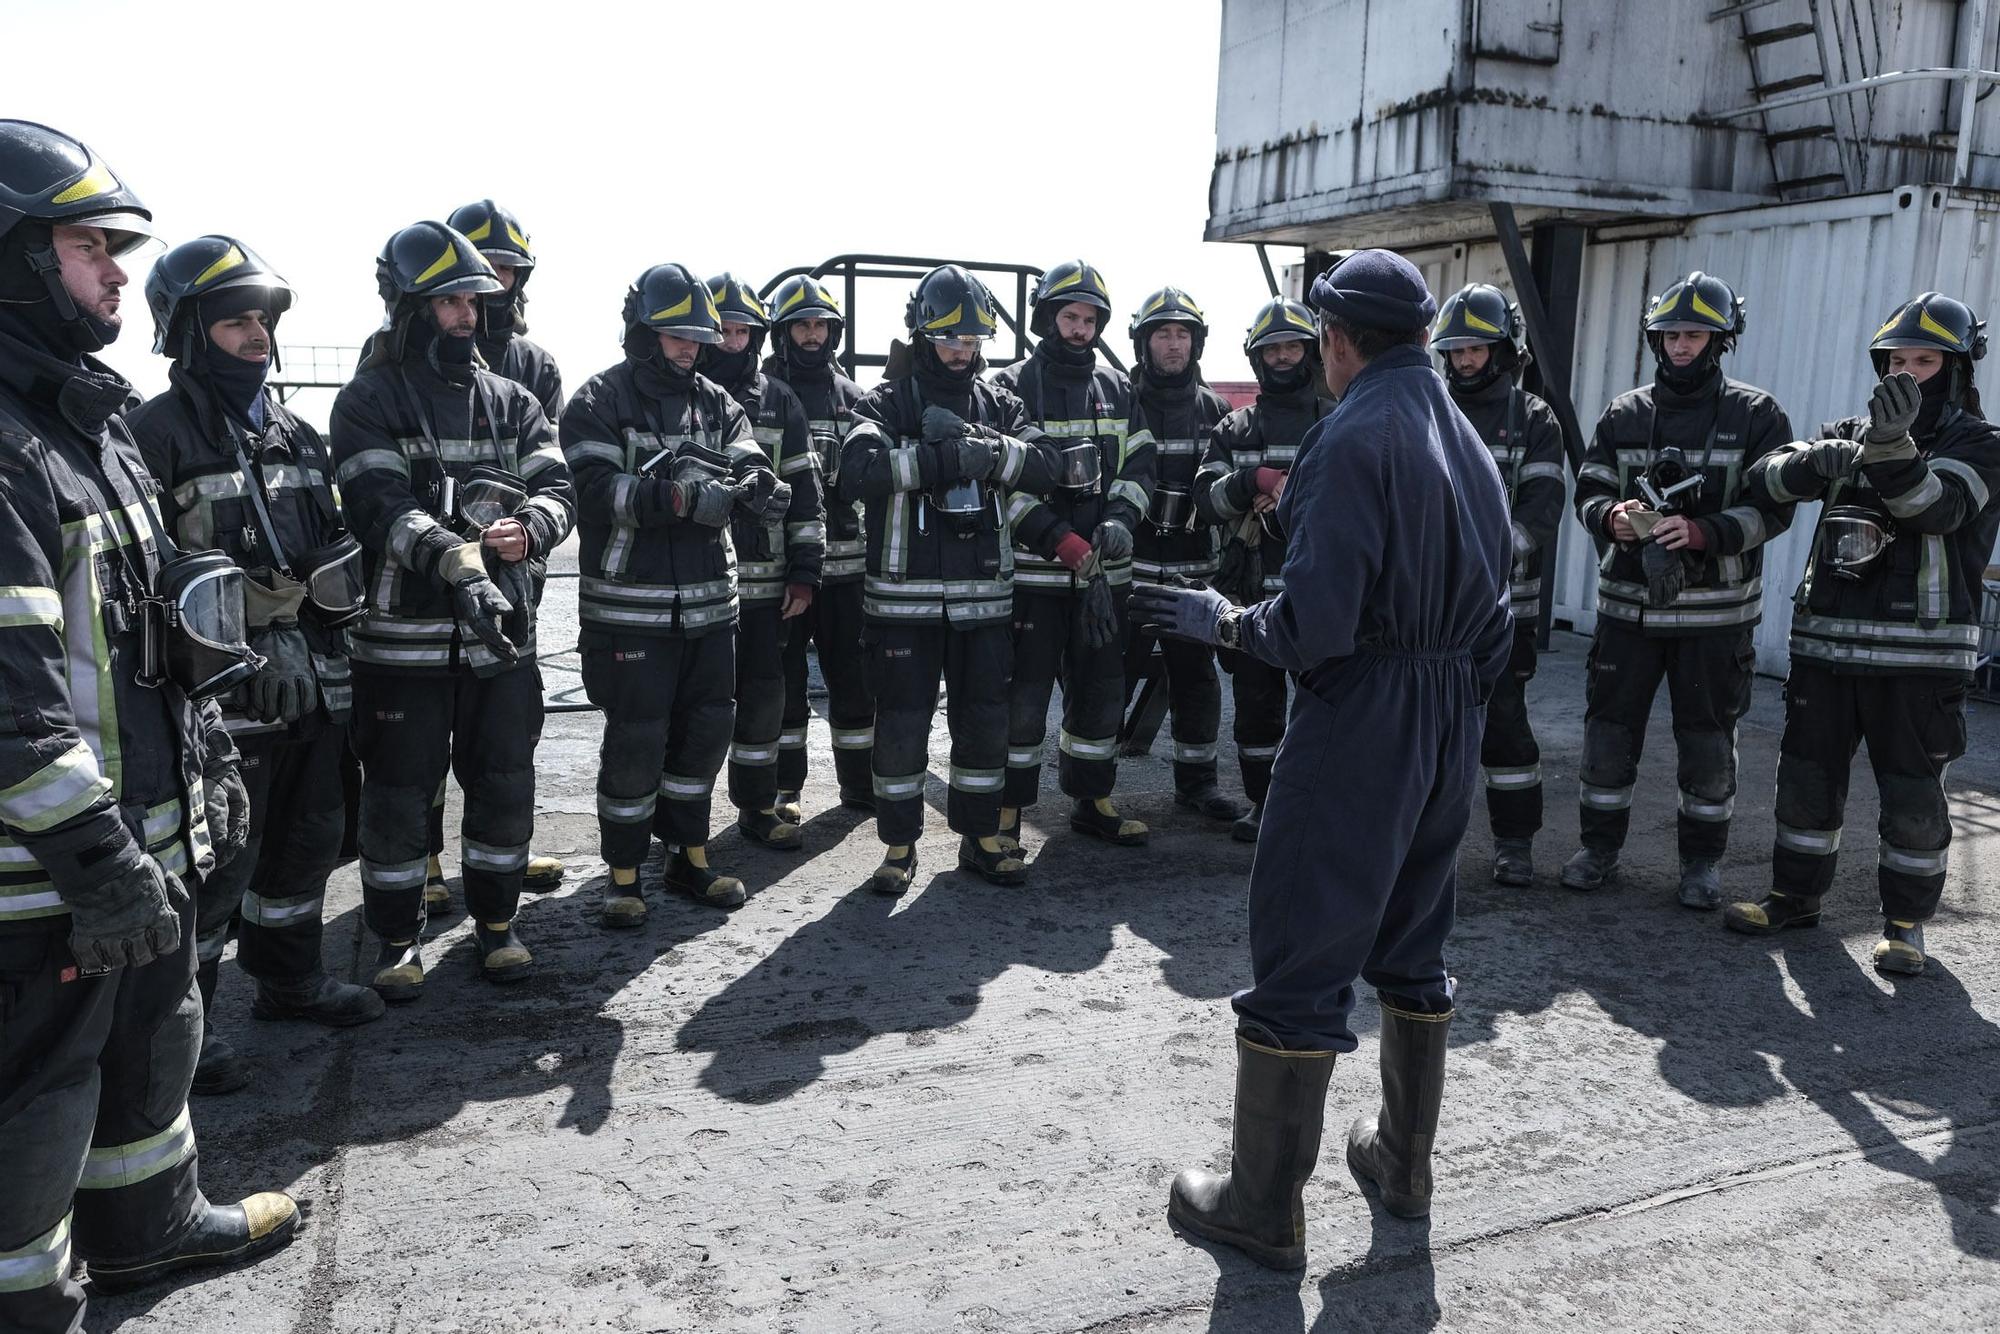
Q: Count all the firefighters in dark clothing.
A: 14